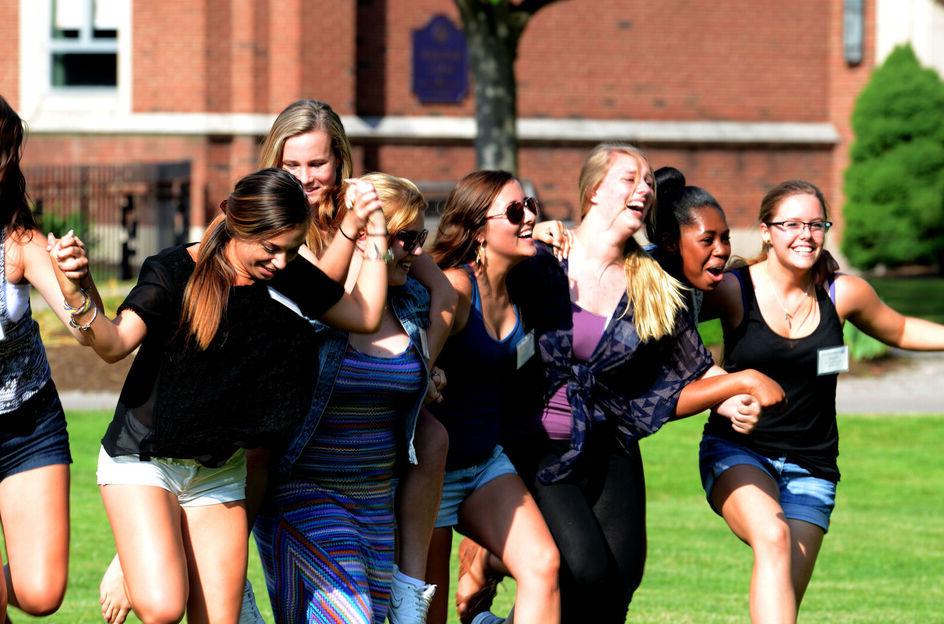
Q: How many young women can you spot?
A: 8